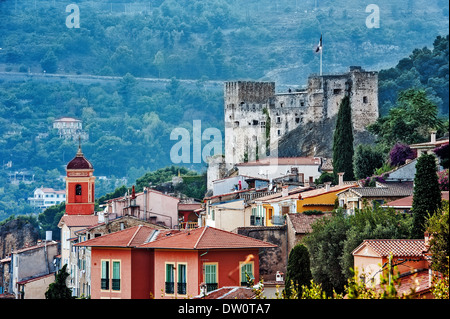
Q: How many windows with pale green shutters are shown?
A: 6